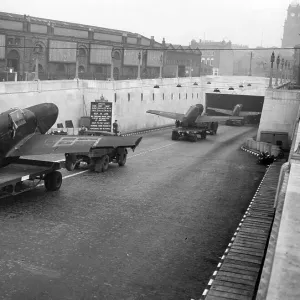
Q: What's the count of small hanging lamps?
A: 8